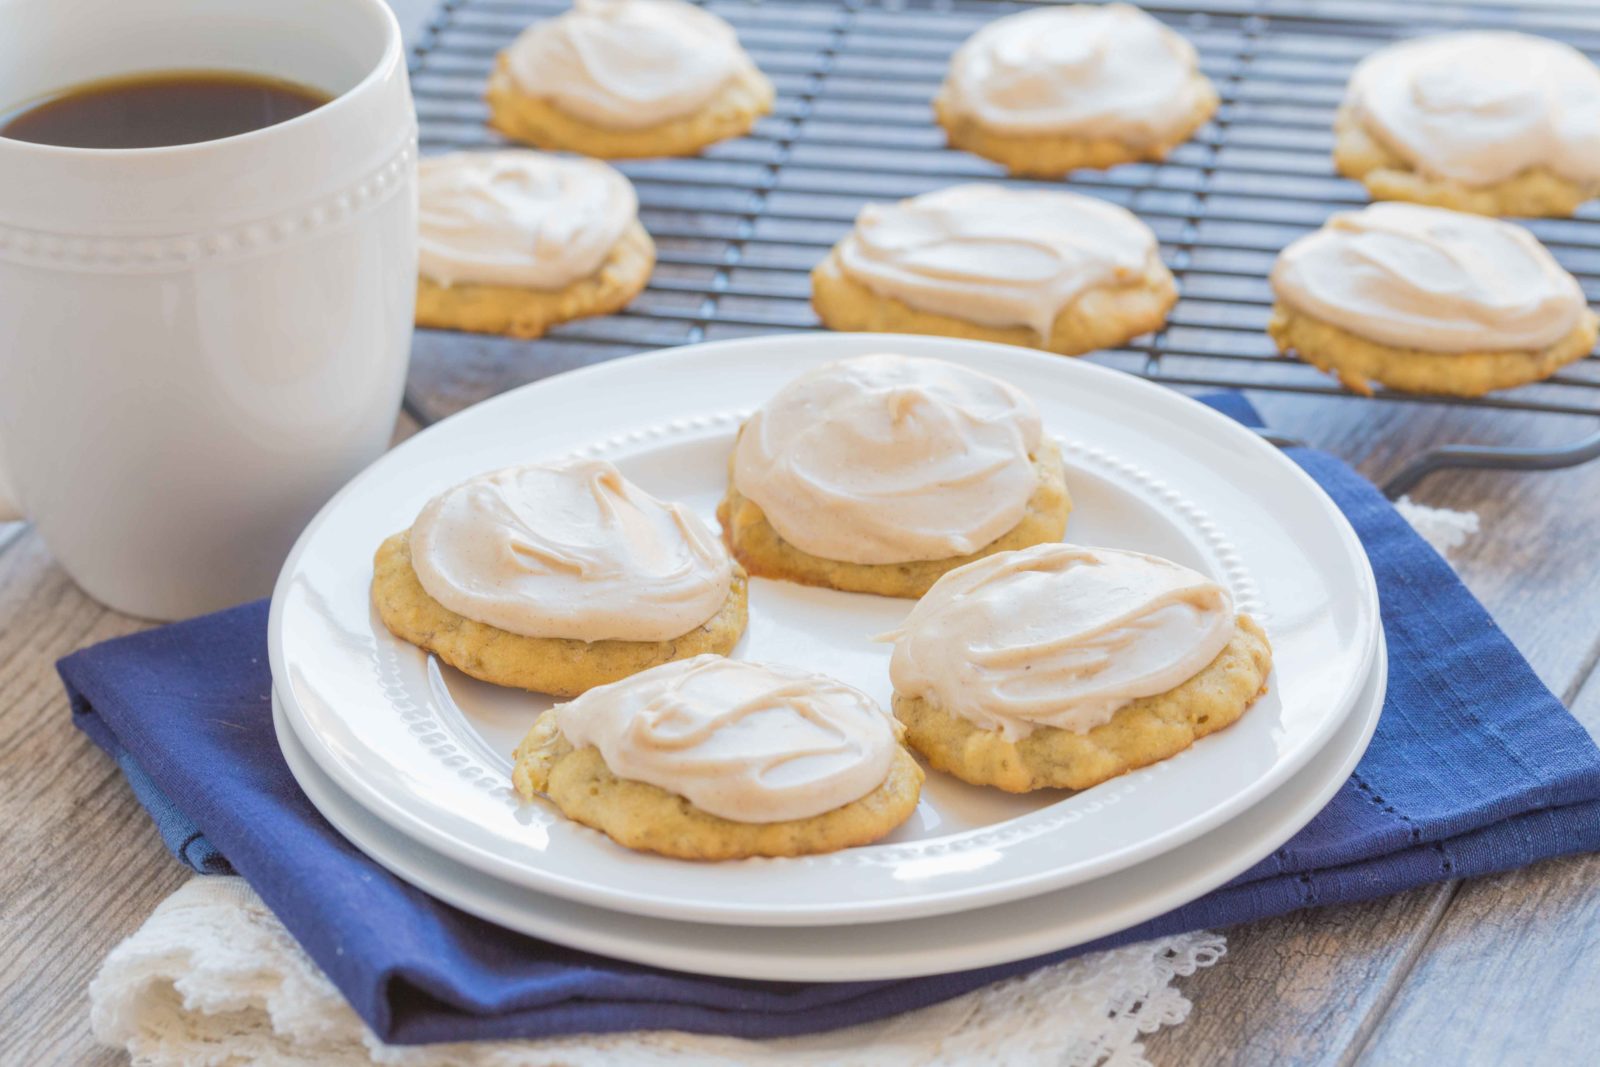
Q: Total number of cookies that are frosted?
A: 10